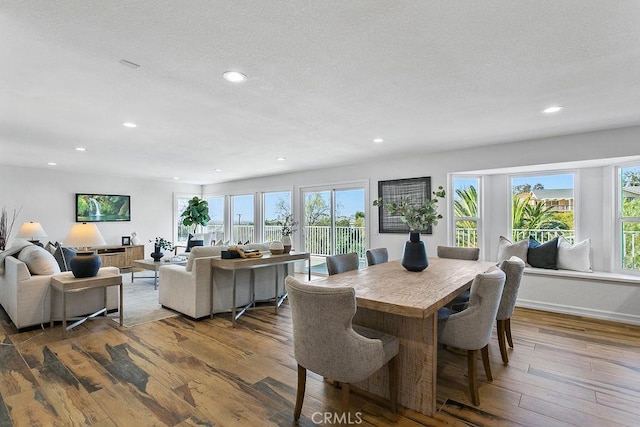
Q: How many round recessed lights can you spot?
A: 9